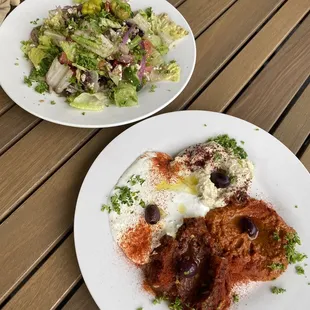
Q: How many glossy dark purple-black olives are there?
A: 4